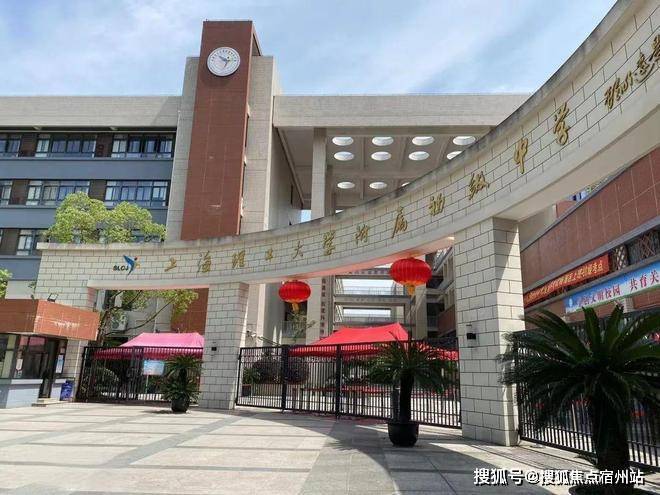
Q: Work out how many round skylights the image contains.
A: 11